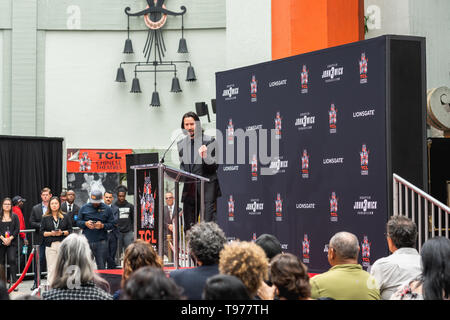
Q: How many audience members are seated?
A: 11